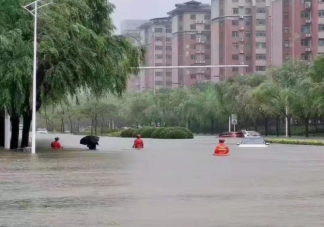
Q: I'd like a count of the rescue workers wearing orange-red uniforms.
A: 3